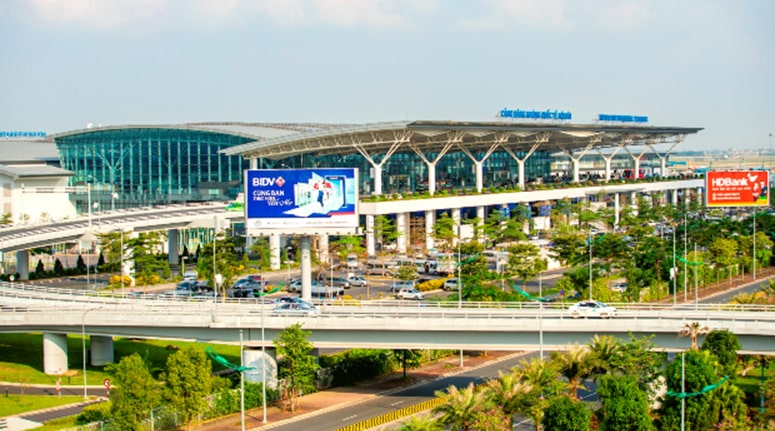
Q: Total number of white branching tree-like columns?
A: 8